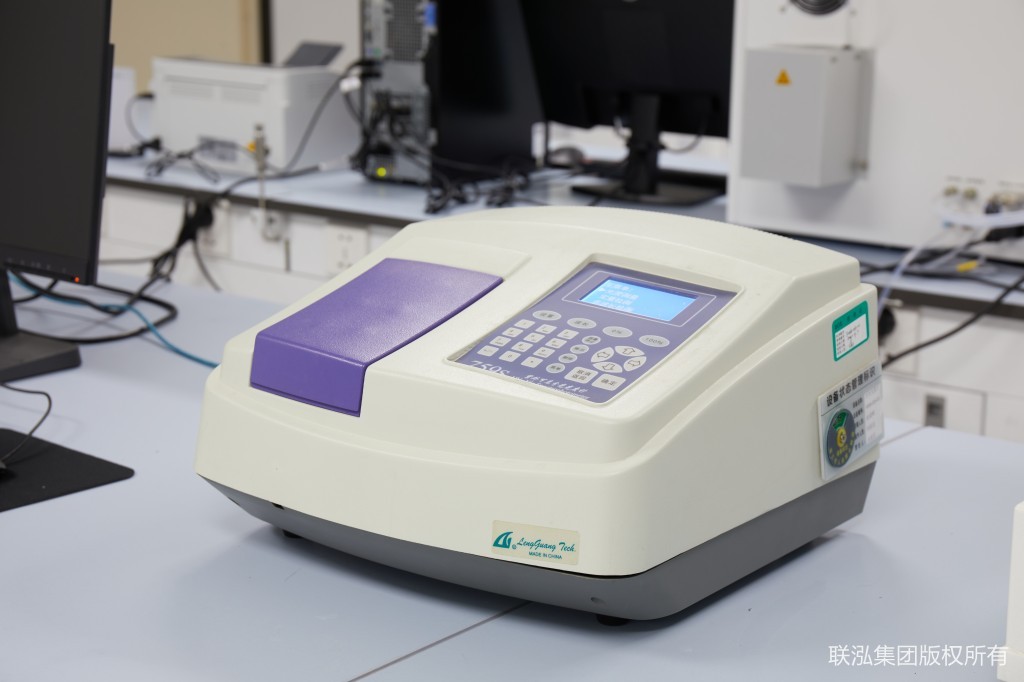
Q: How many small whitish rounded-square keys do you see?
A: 12